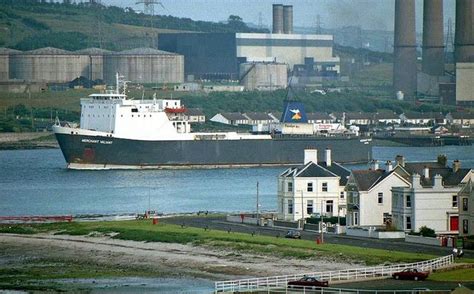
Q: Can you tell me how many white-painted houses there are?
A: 3